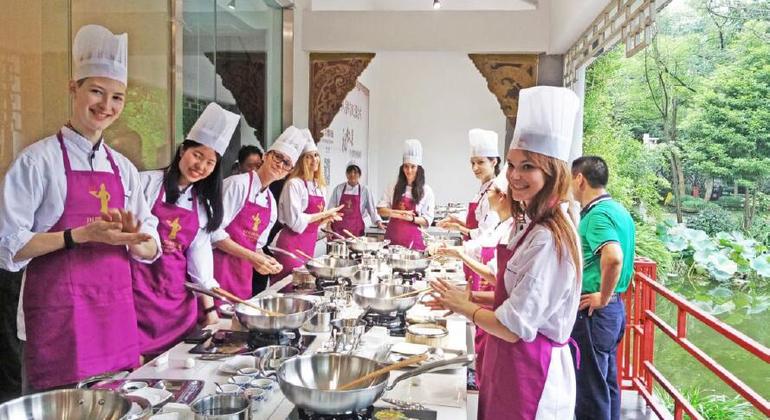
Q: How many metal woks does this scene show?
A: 7